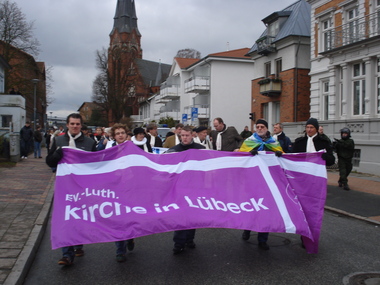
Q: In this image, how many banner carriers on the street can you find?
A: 5